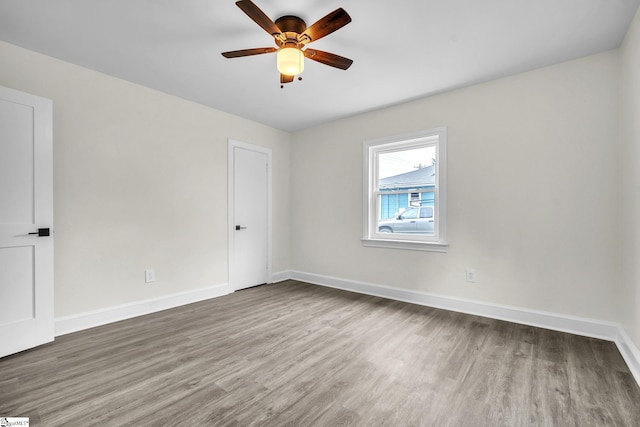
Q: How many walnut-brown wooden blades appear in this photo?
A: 5